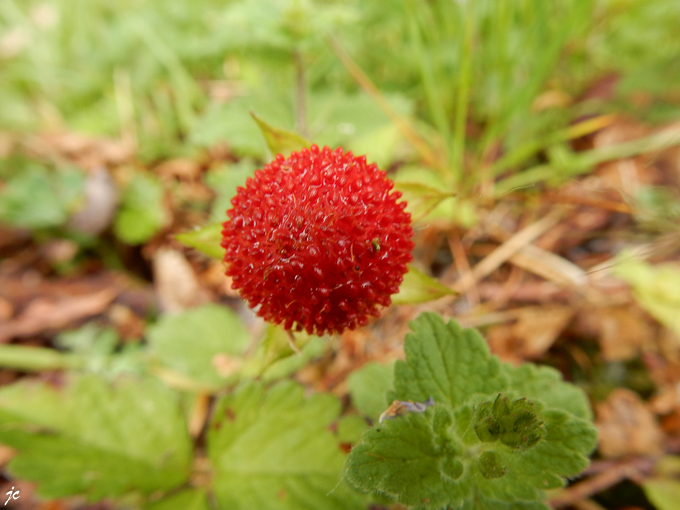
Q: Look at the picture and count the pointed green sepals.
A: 5